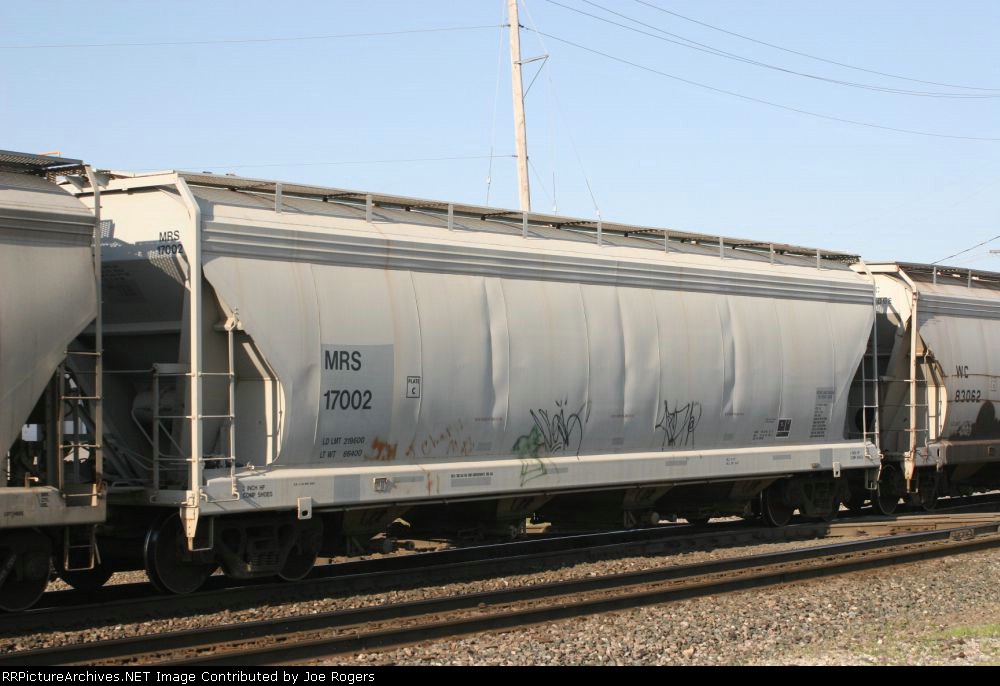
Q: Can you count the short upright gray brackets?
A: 11